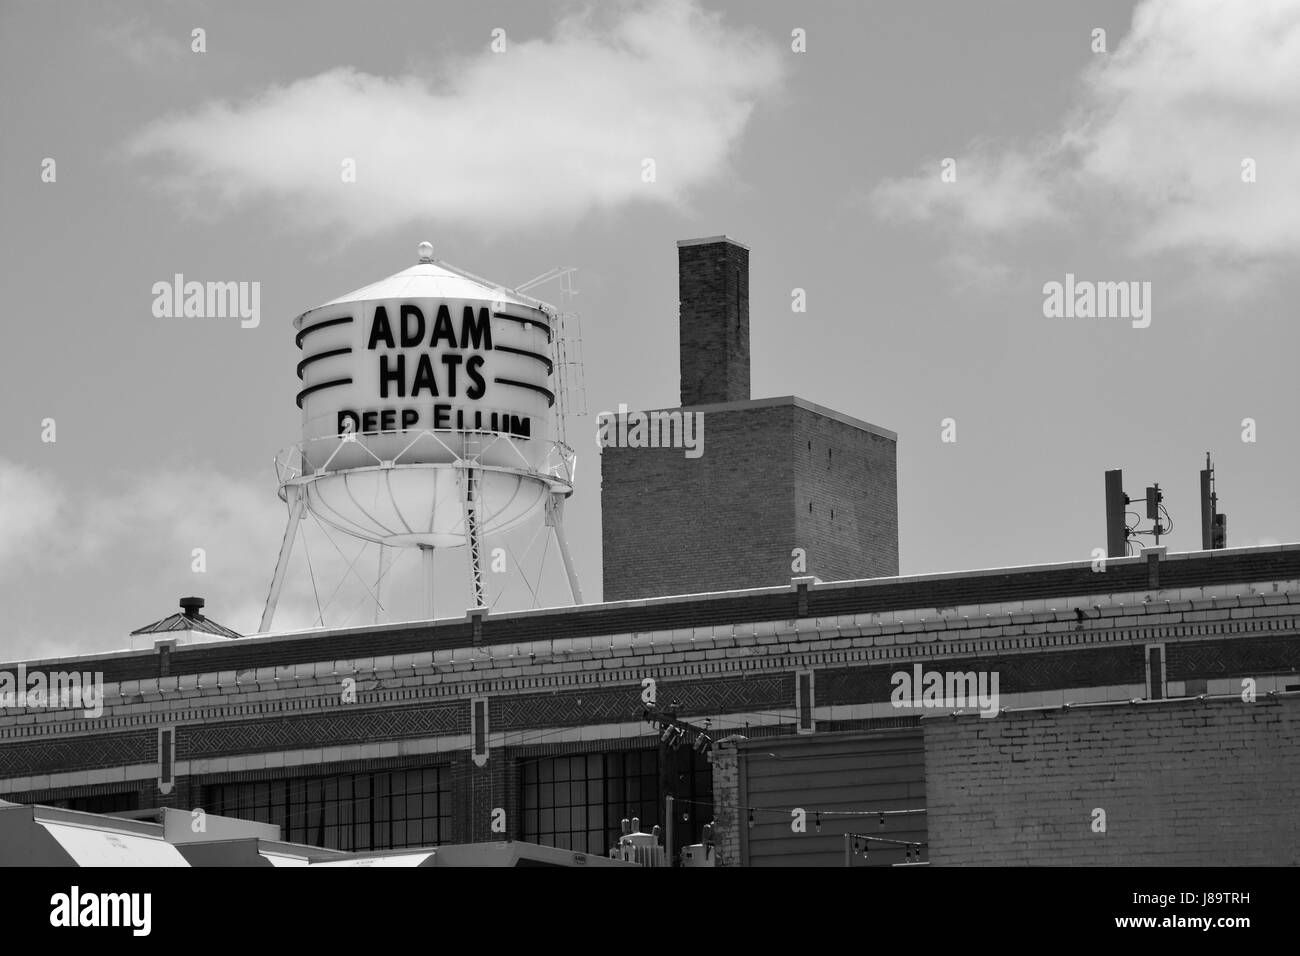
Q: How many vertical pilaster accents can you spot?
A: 4